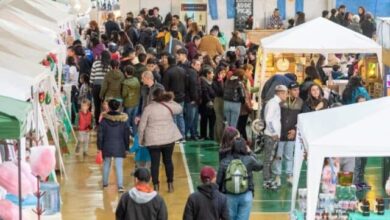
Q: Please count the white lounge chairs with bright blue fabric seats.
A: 0